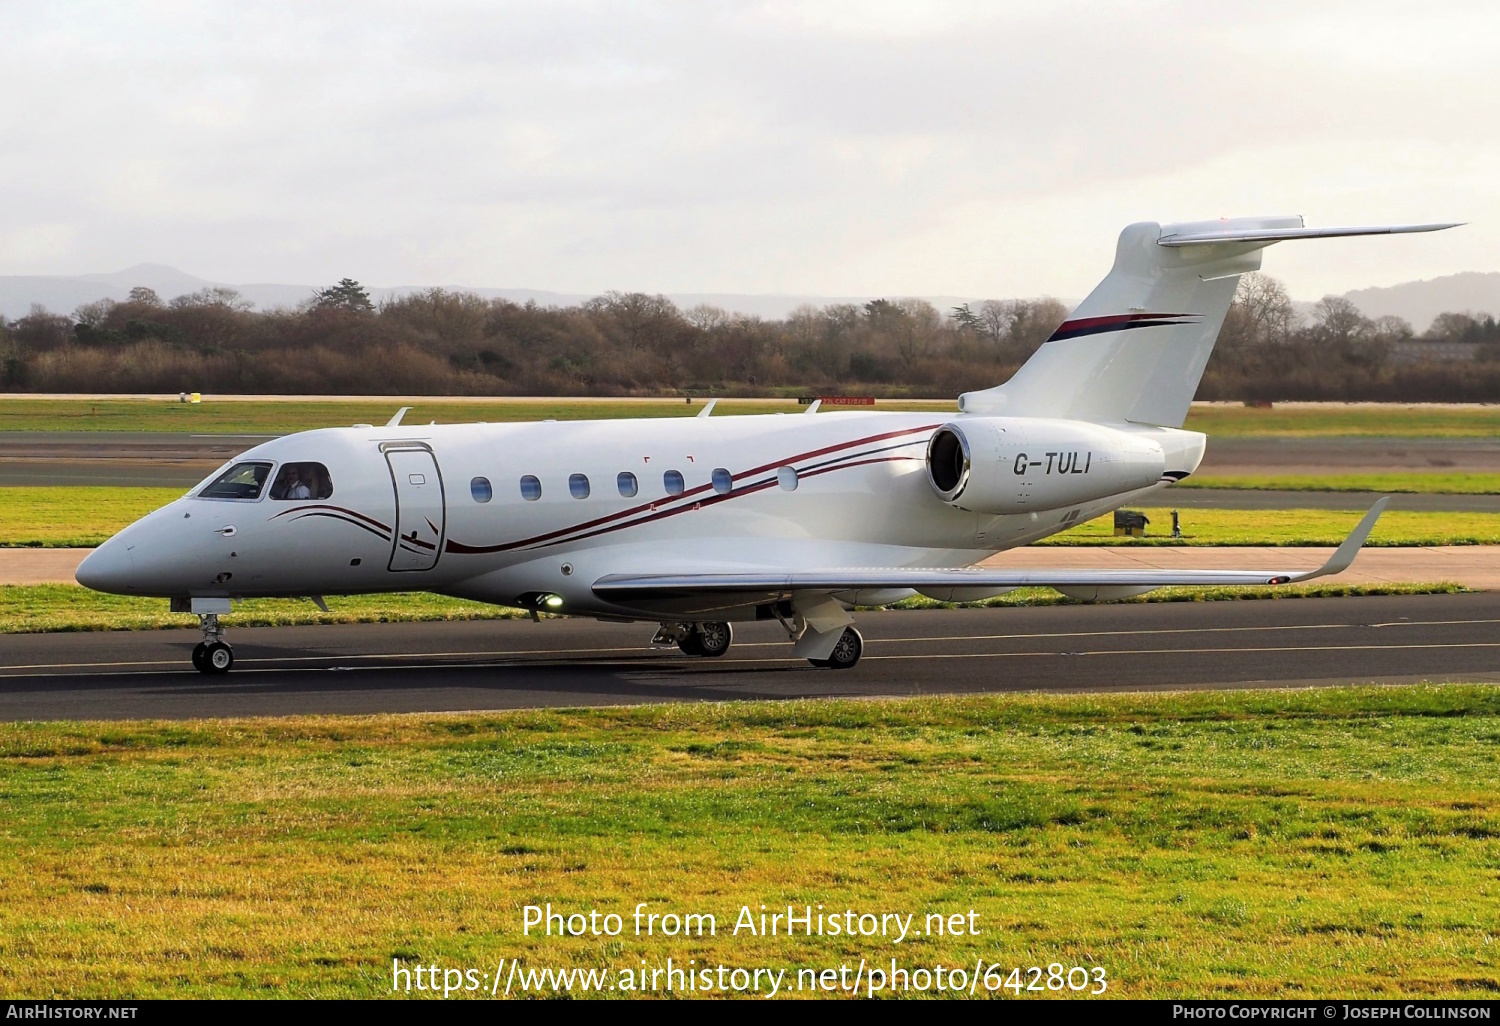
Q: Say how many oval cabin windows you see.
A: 7